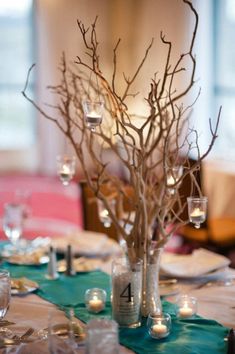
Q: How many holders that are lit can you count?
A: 8